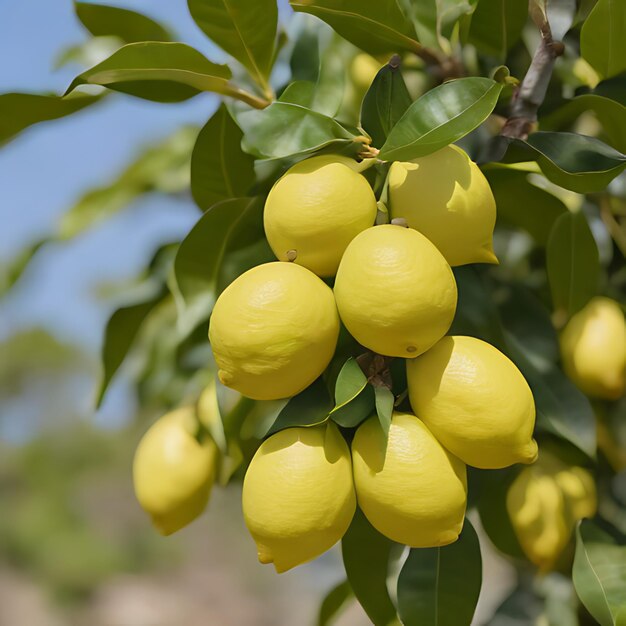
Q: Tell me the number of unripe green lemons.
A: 0